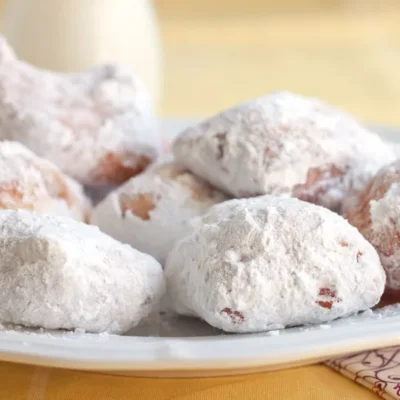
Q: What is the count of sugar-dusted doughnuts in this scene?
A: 7